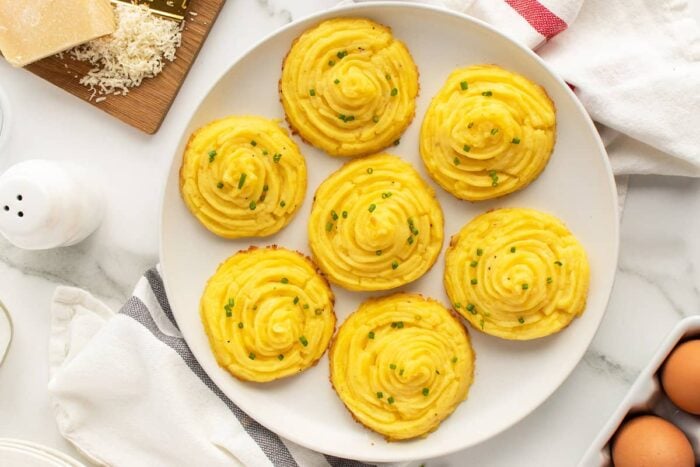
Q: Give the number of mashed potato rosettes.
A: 7